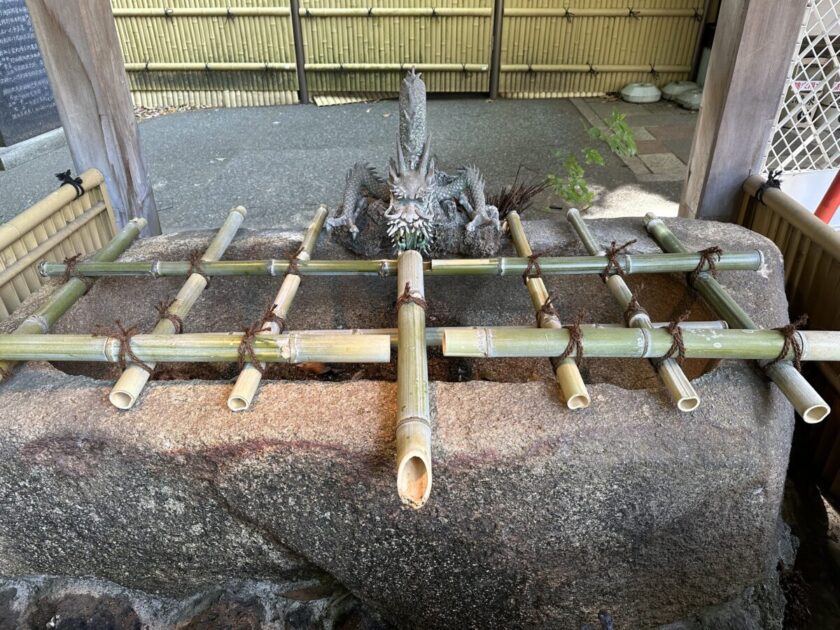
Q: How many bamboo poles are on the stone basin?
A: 11